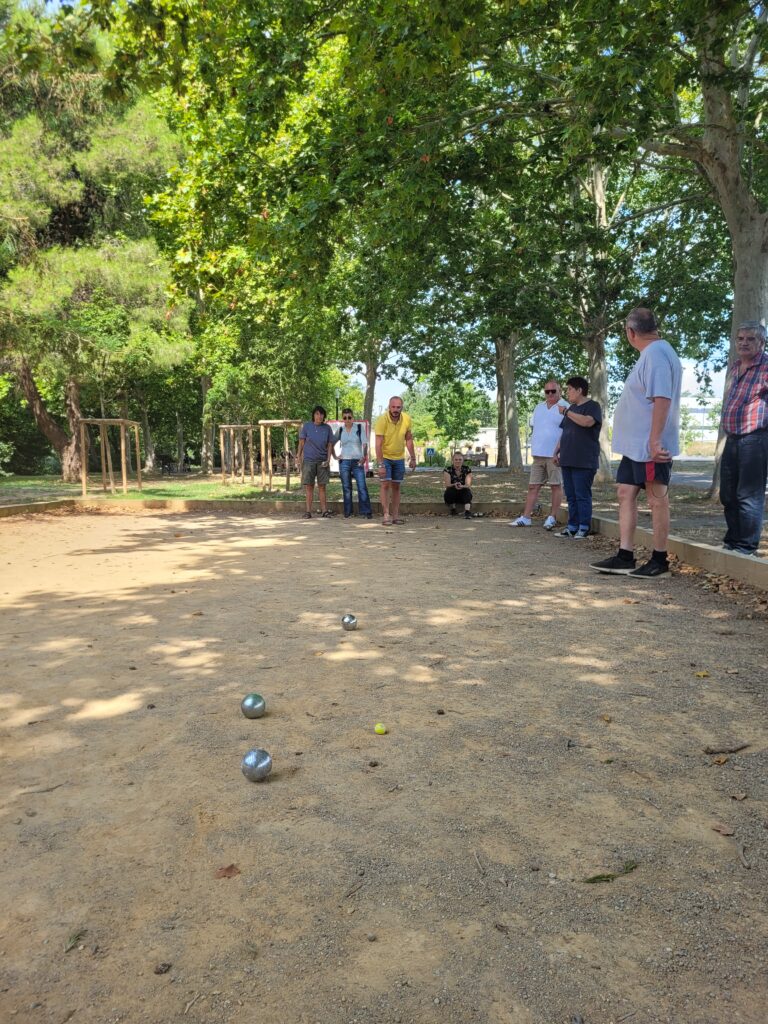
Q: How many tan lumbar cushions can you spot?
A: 0